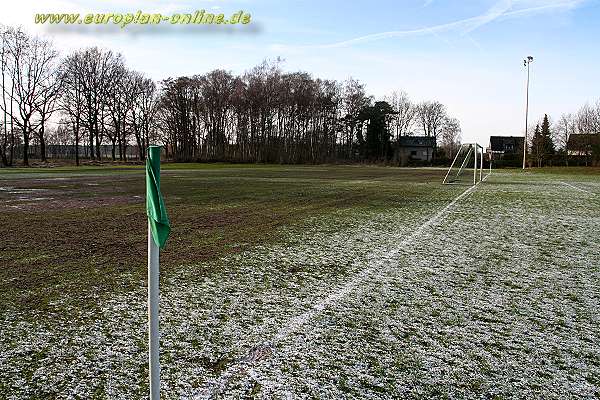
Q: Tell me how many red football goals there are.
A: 0